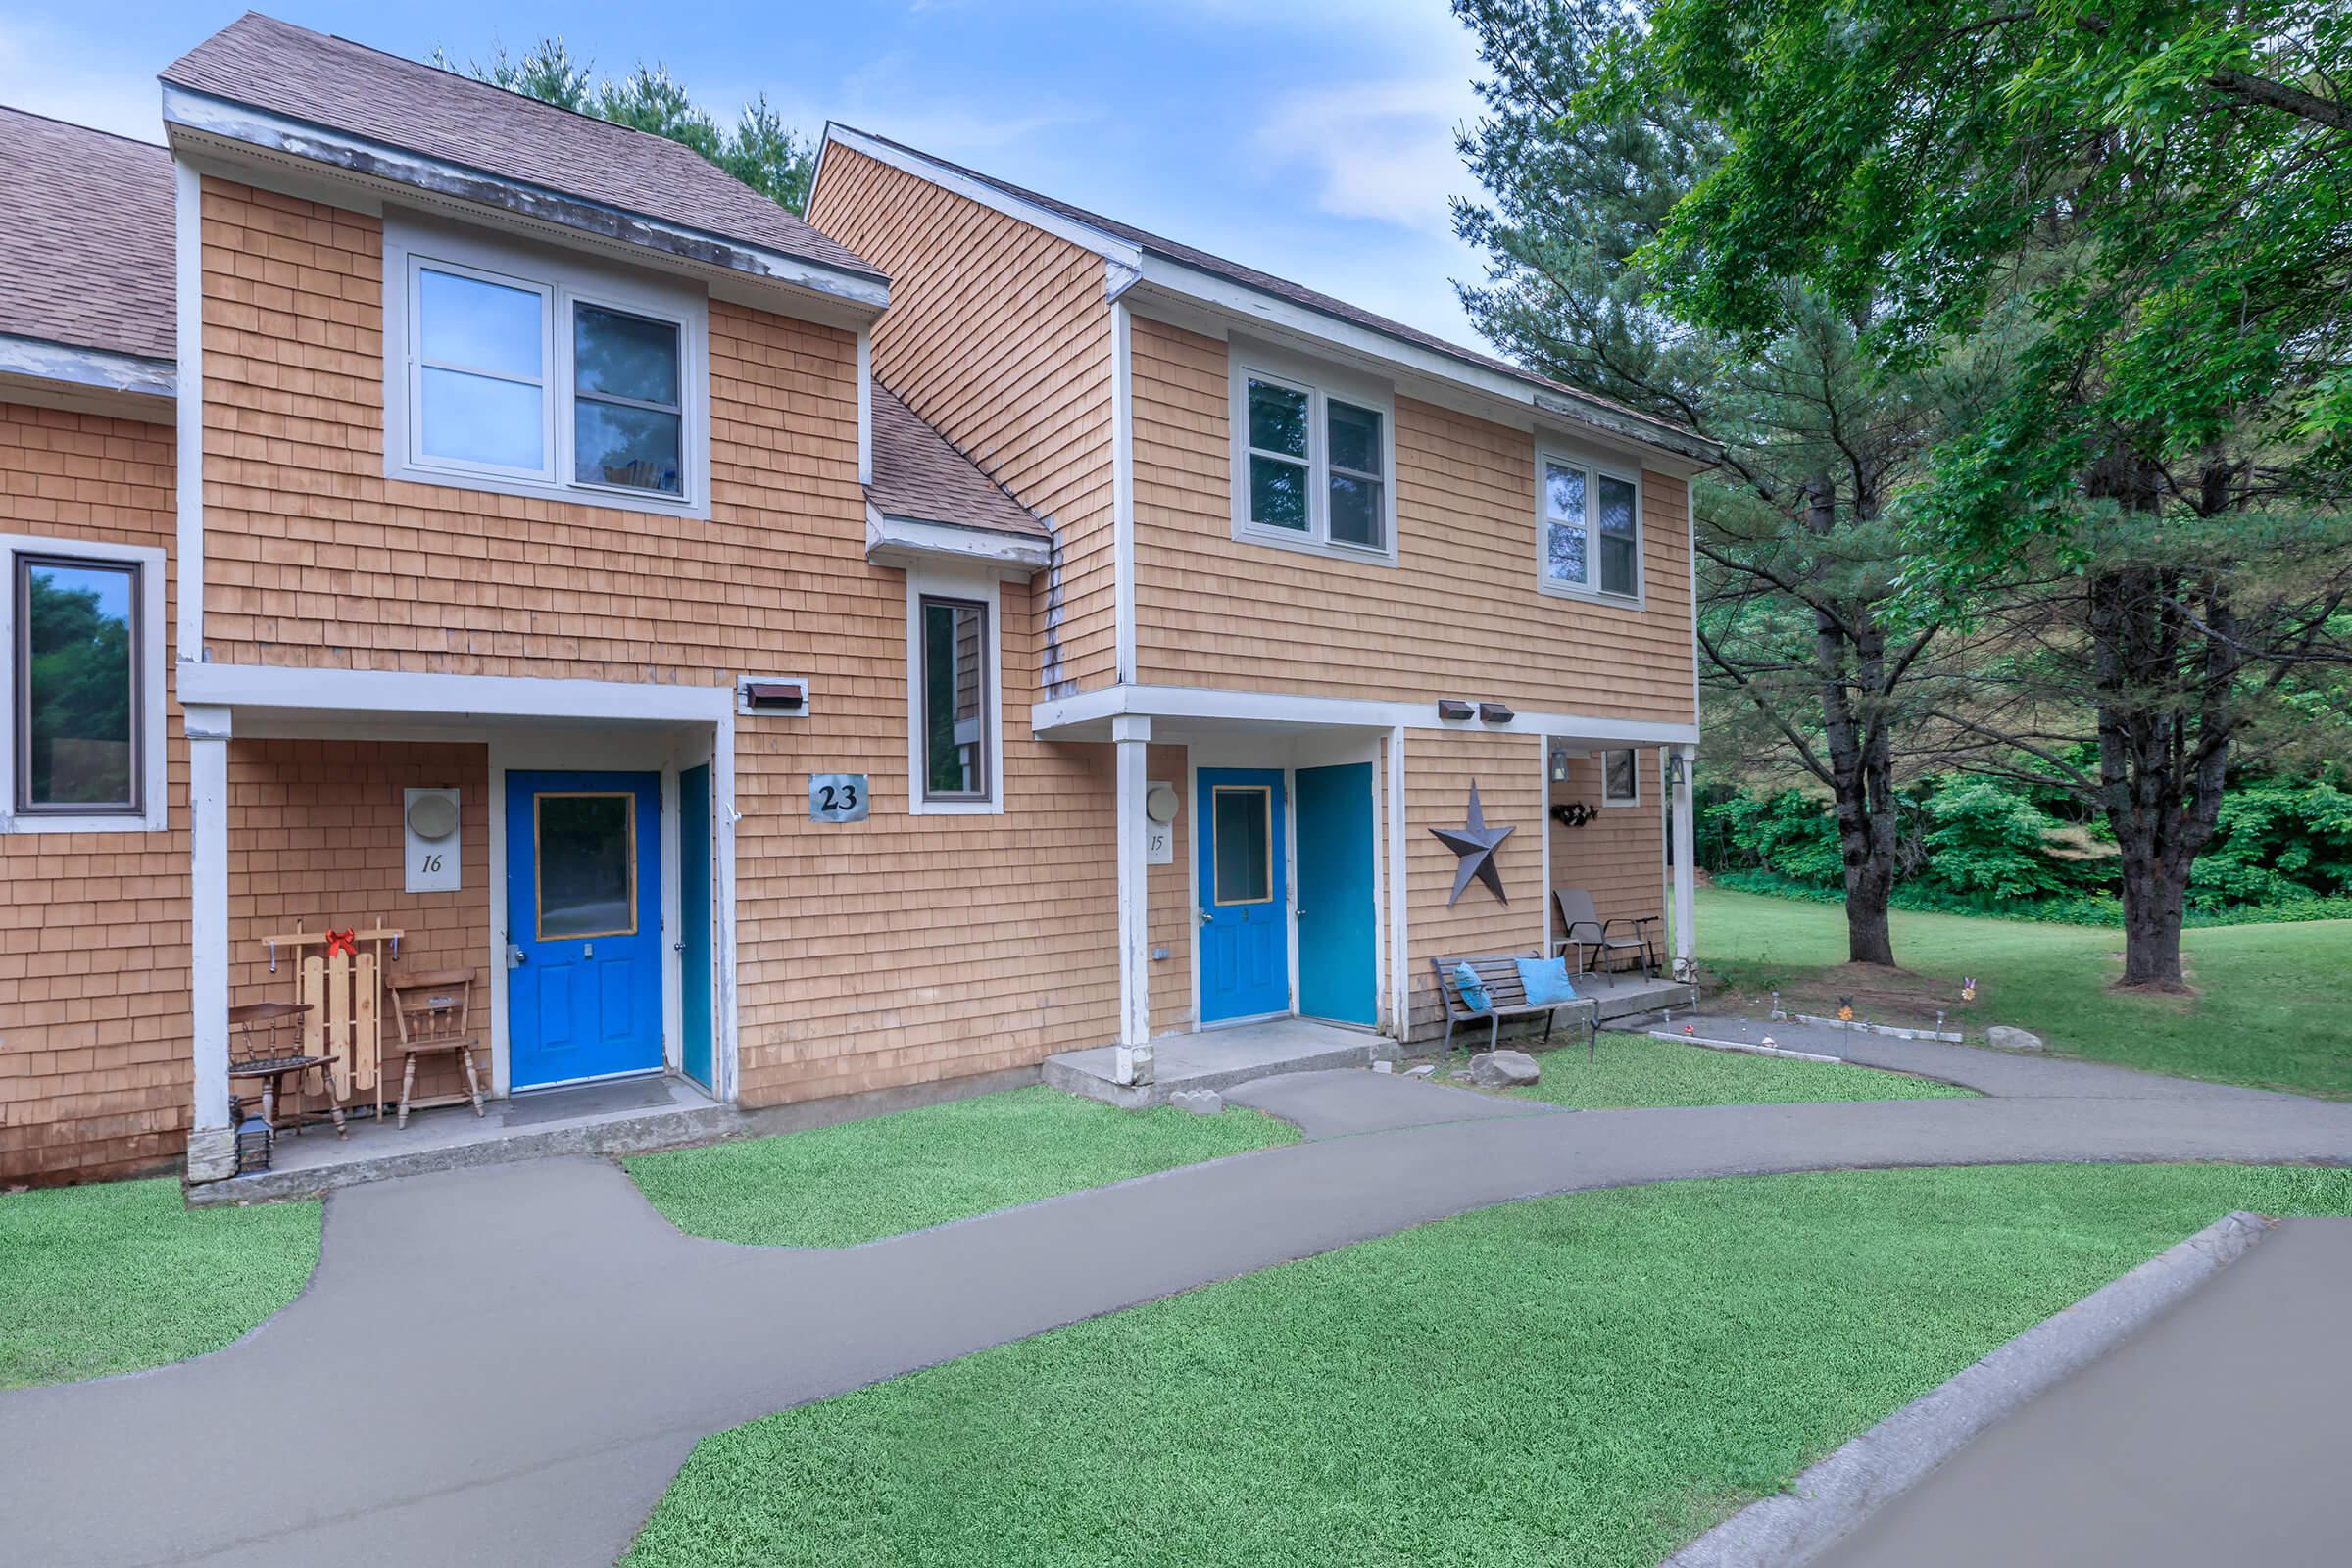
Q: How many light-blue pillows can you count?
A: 2